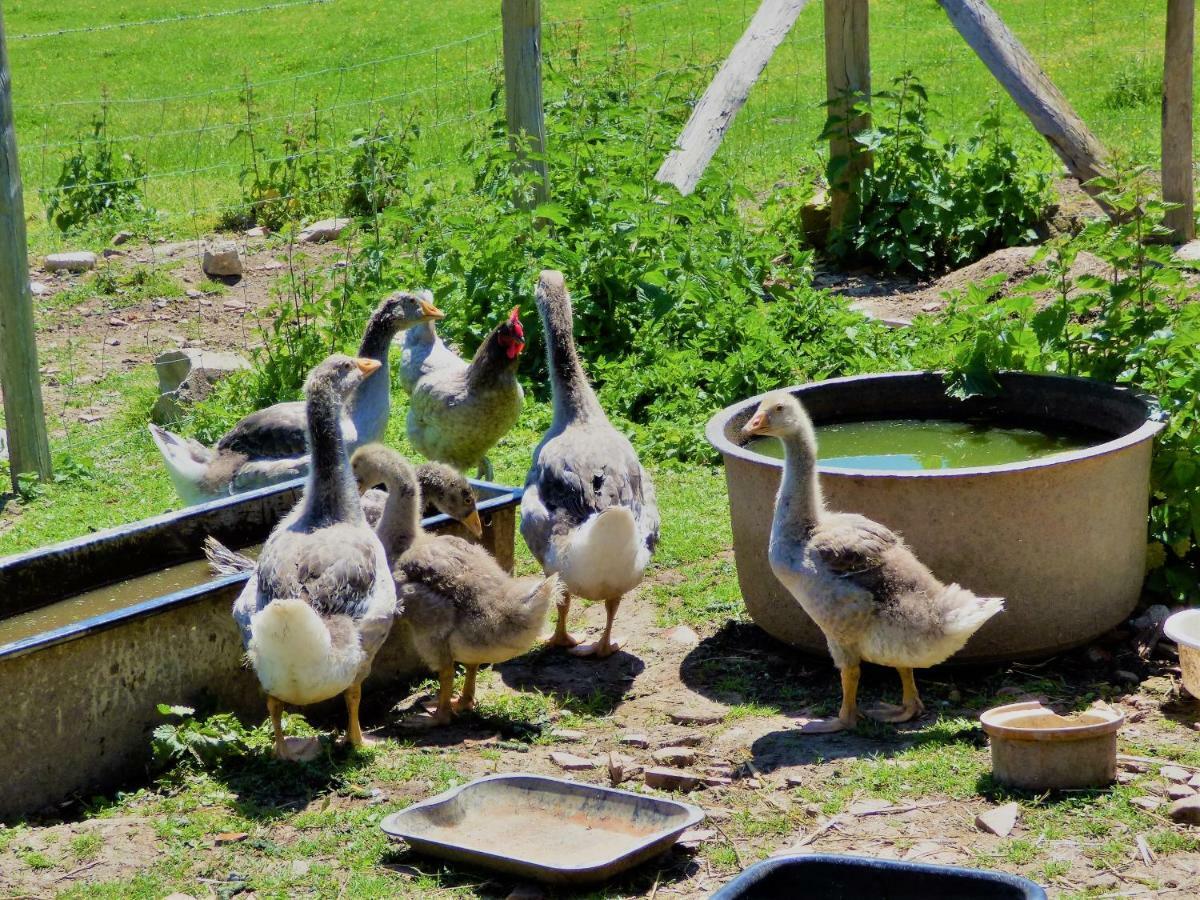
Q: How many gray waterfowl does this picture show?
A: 6